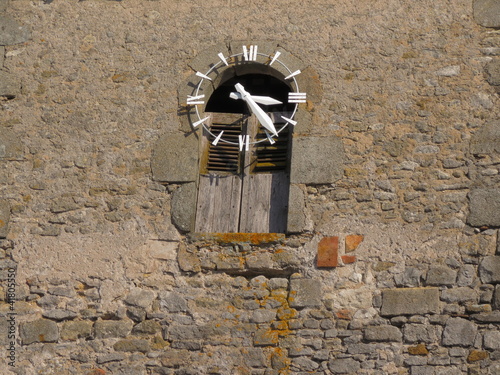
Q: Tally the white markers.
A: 12